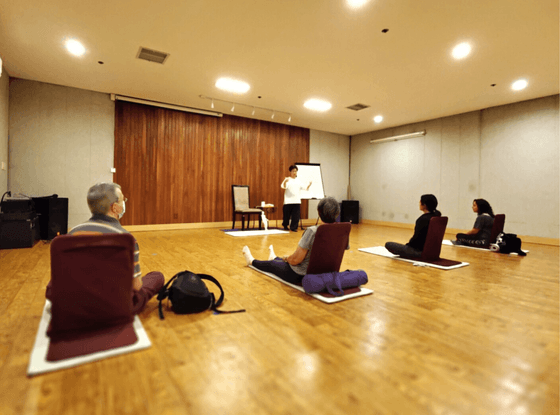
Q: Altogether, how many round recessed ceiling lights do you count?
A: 5